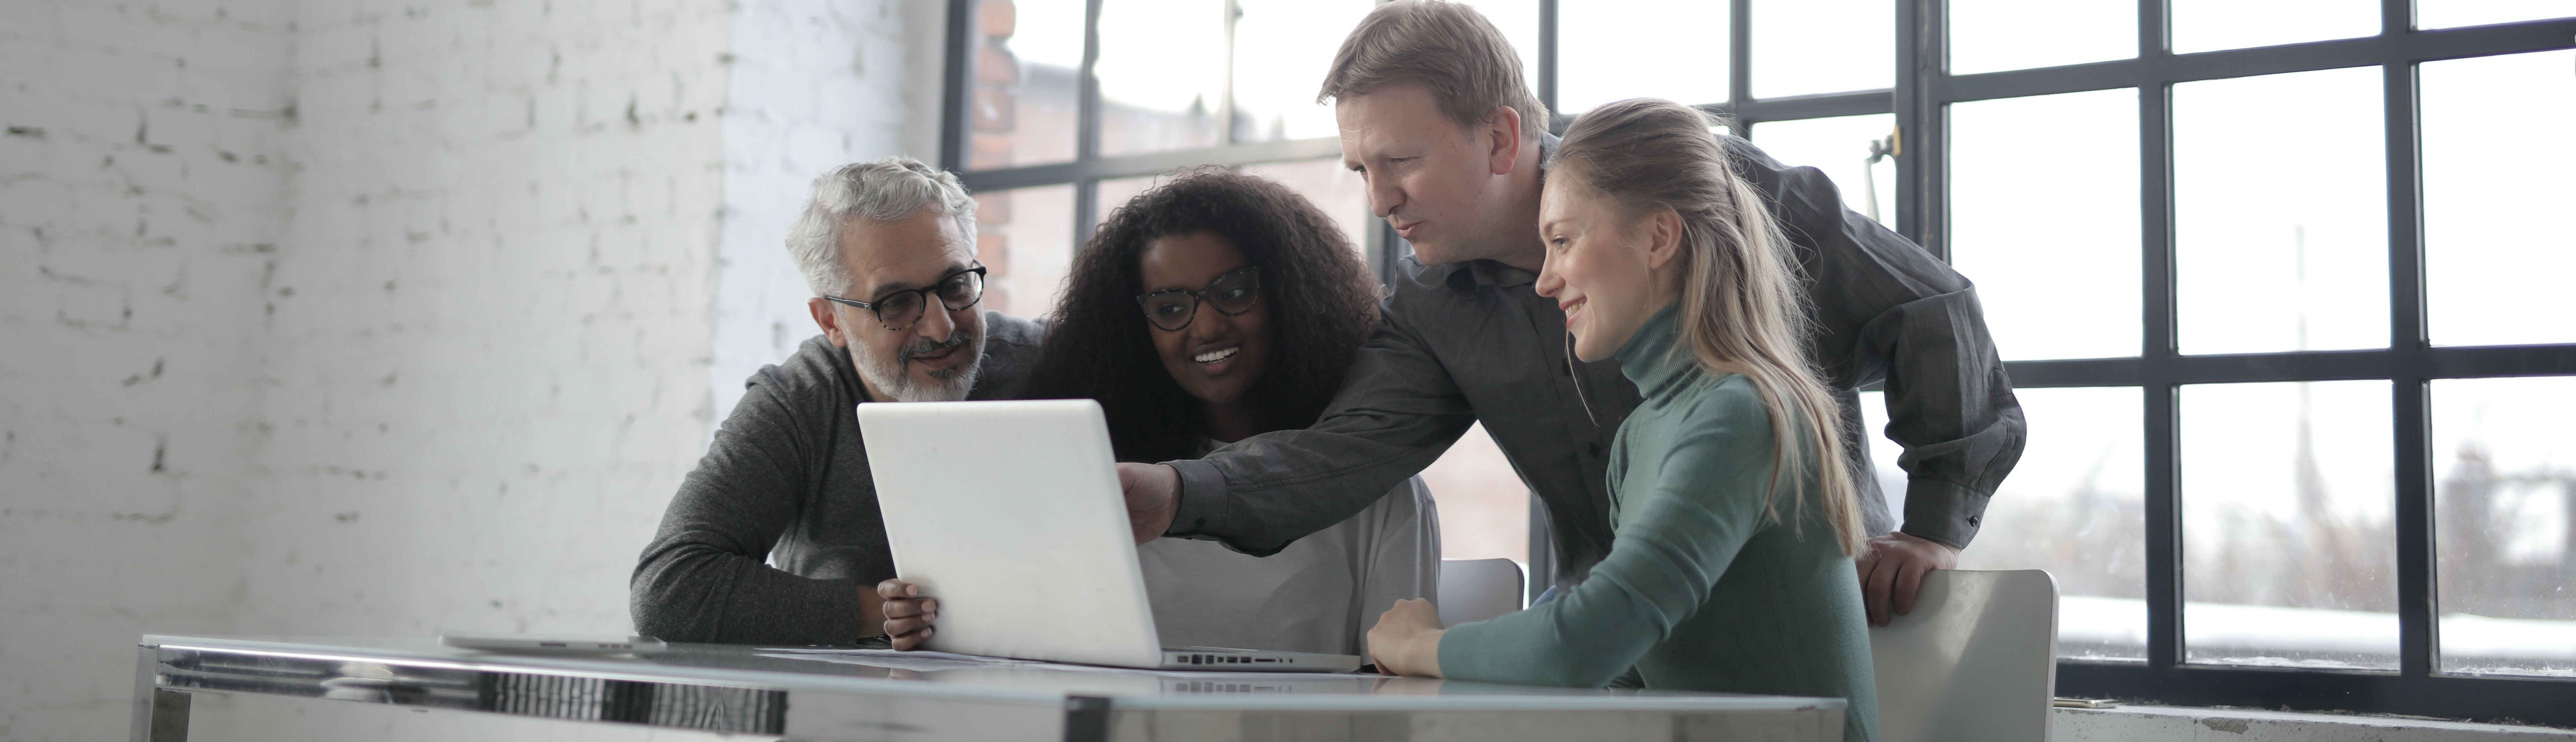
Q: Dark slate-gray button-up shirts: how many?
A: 1